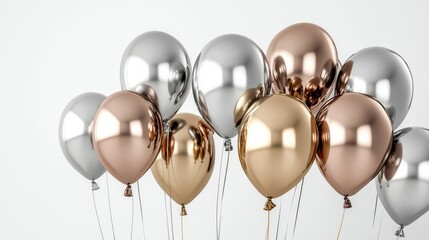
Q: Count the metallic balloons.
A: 10